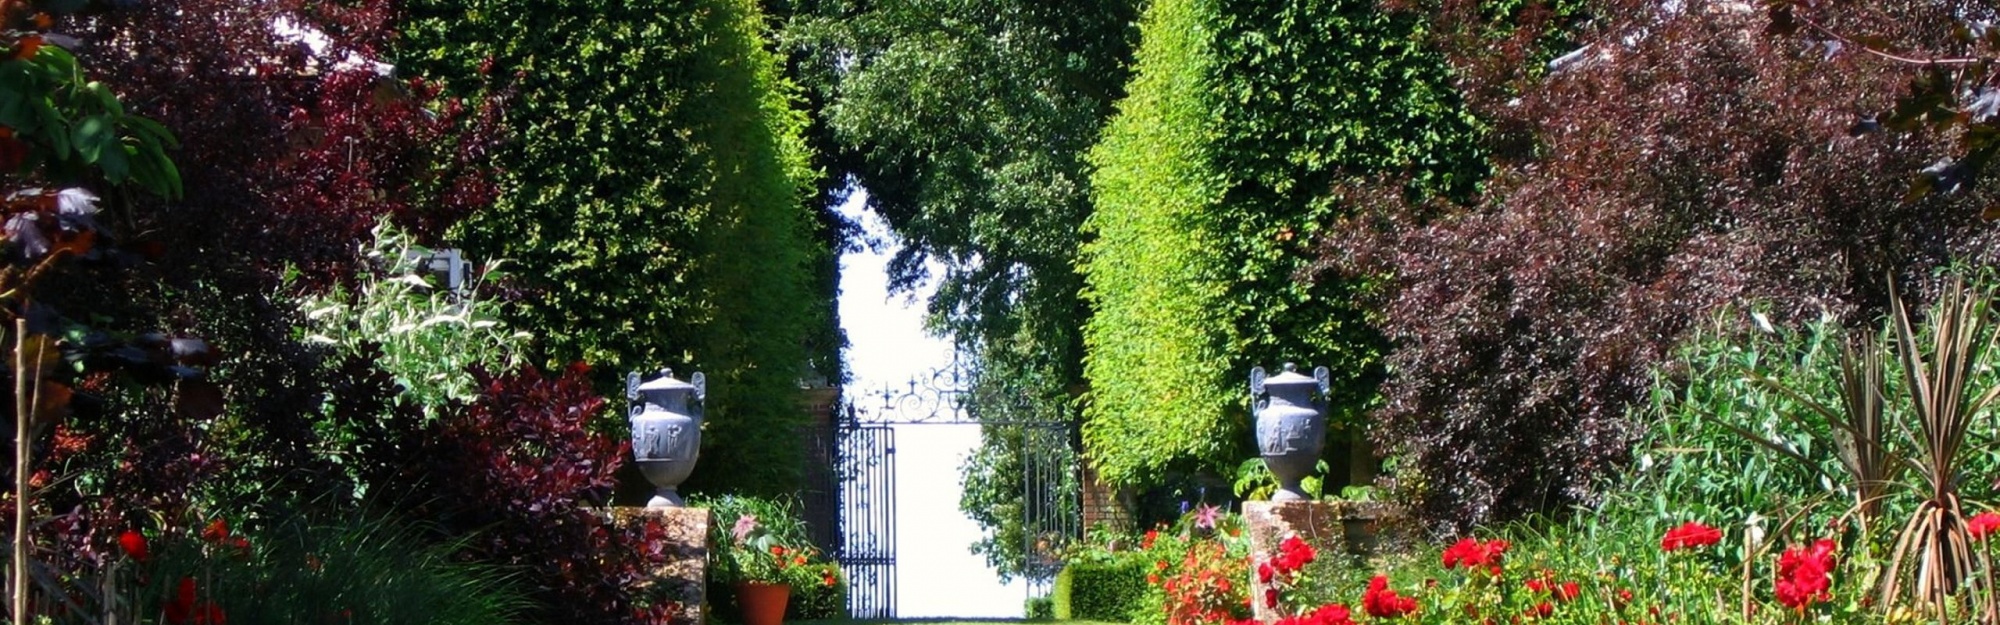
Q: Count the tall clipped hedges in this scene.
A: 2